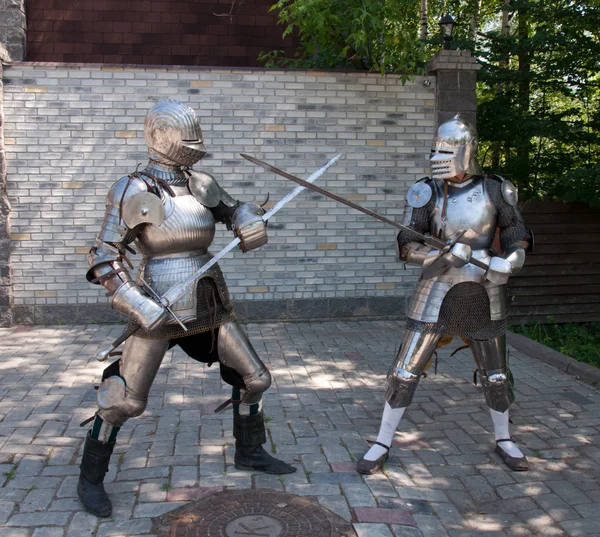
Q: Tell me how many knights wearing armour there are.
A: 2